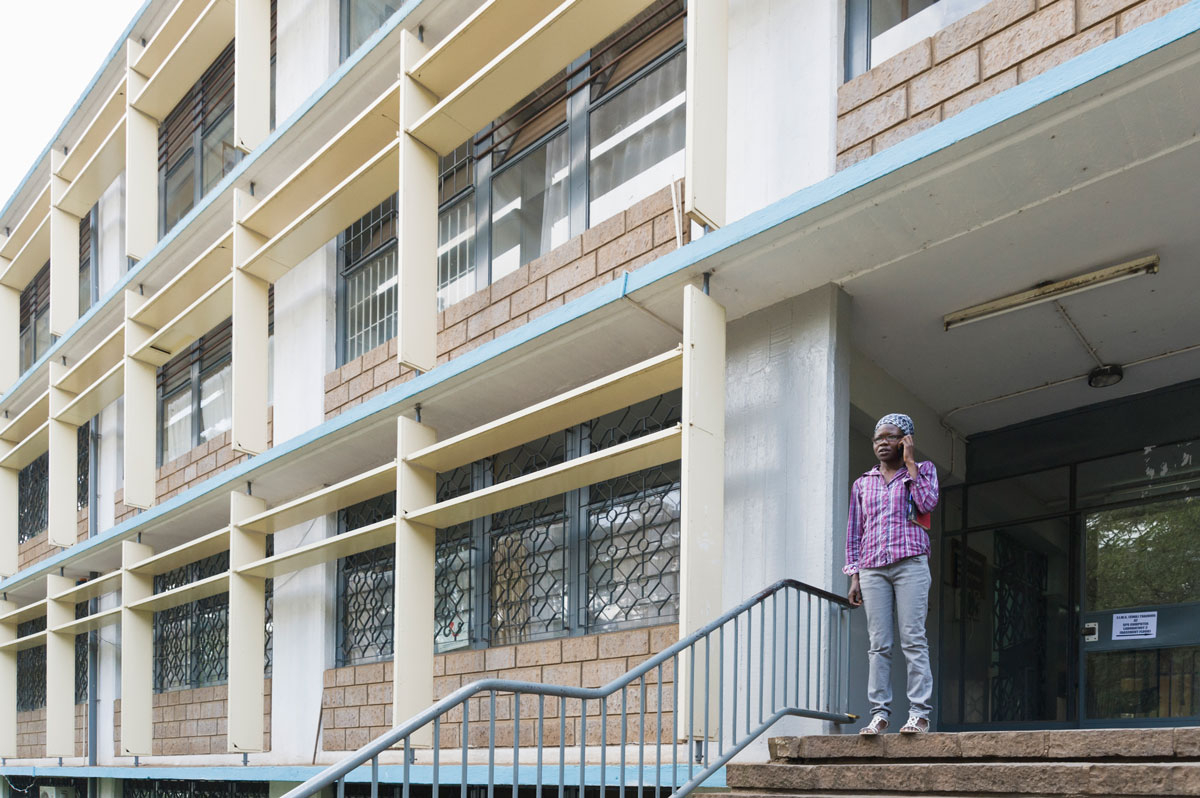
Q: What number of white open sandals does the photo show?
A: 2